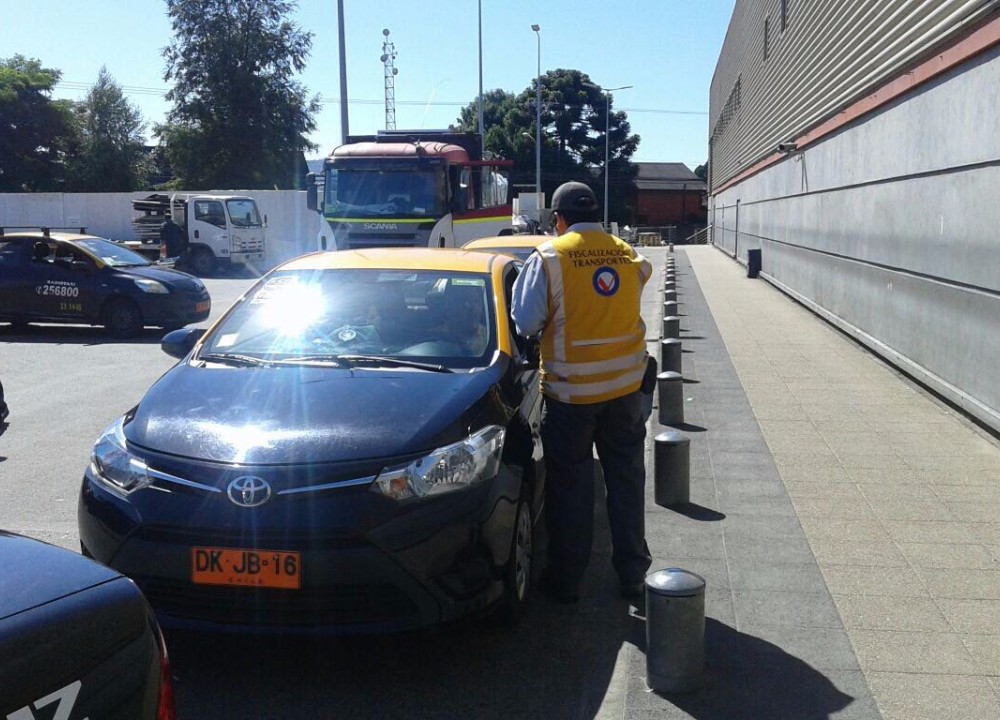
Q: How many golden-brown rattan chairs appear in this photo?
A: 0